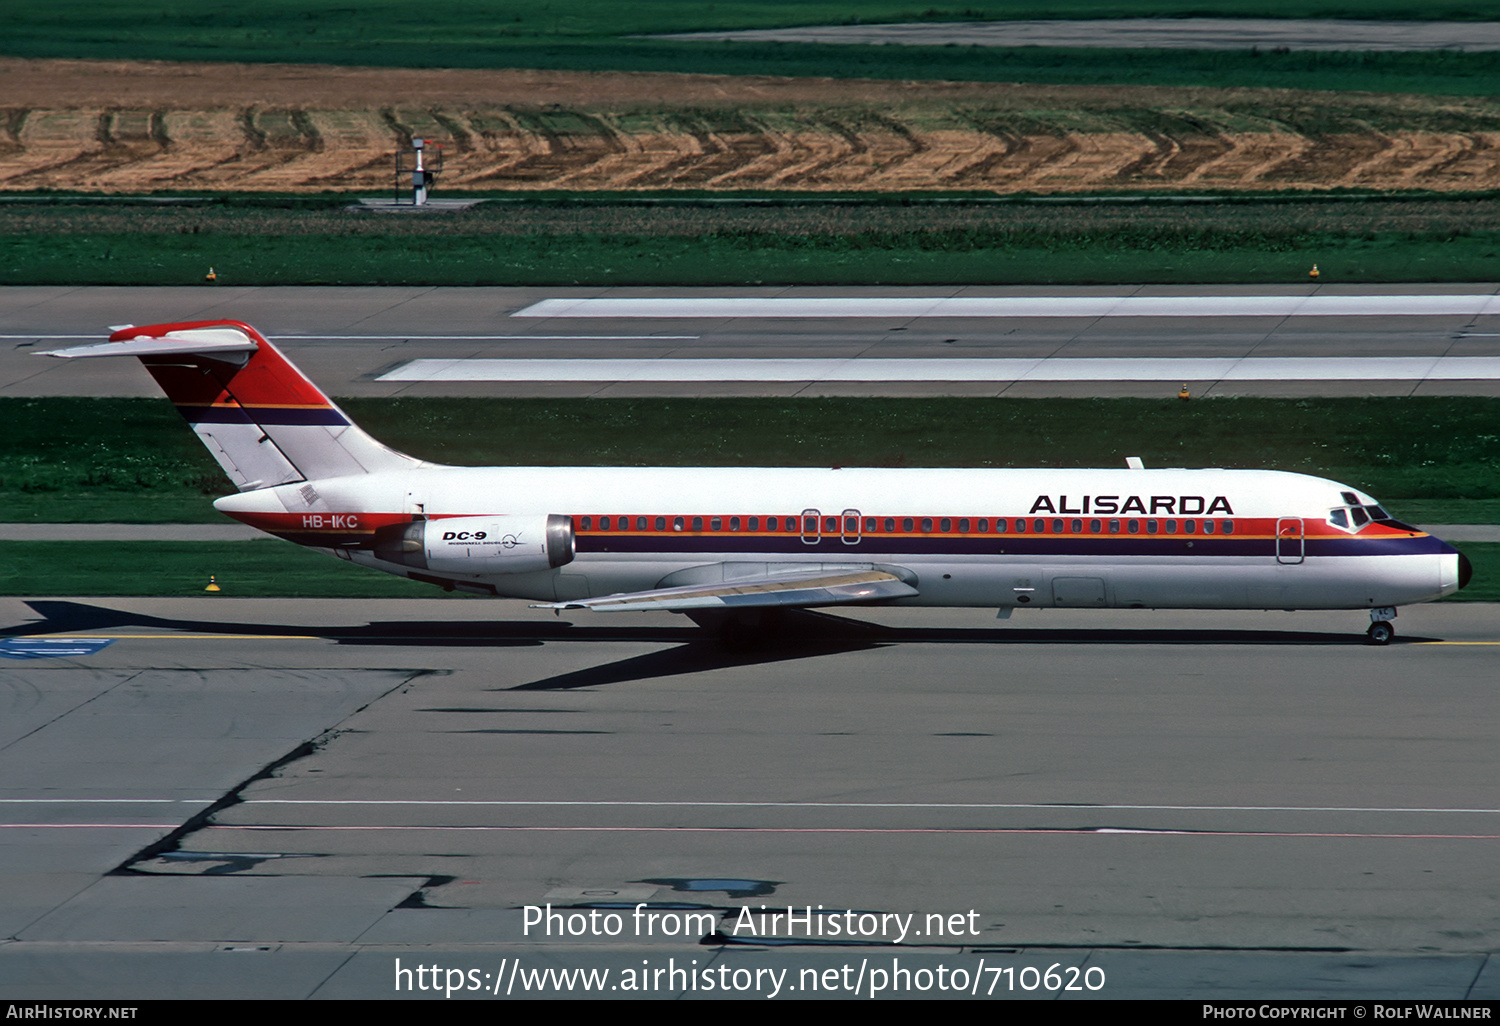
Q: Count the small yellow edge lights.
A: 4